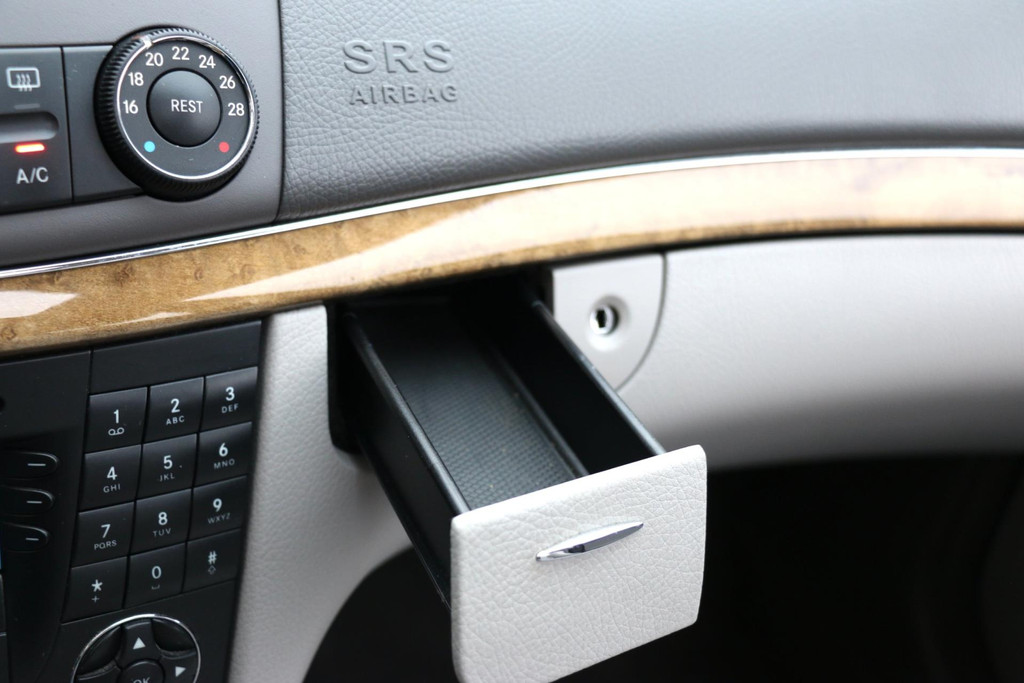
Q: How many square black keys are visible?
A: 12